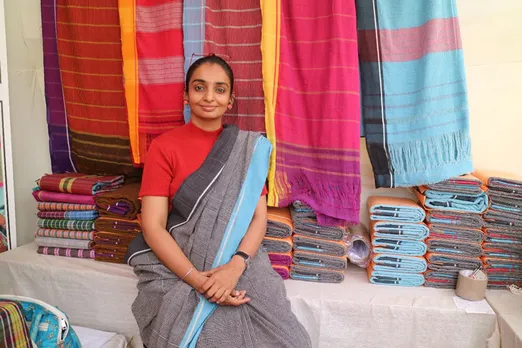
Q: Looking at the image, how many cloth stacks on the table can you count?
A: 7